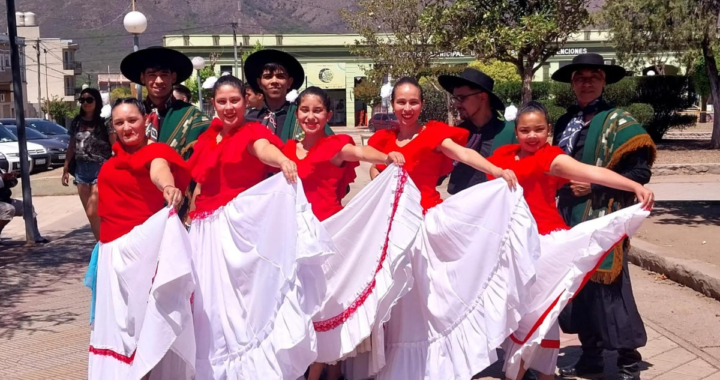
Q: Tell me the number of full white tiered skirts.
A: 5